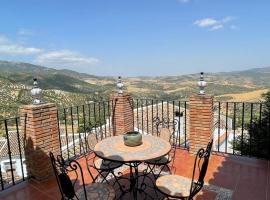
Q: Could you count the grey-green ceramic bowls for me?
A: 1